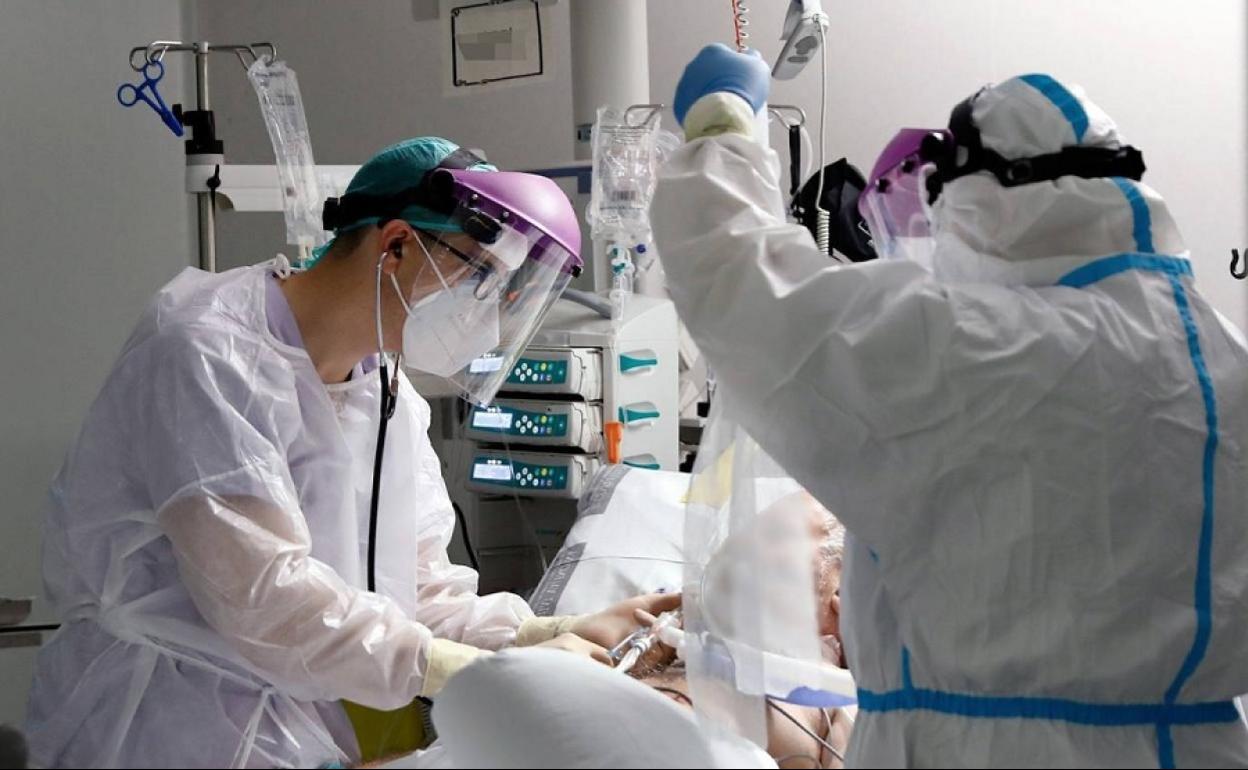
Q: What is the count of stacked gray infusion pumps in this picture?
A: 3